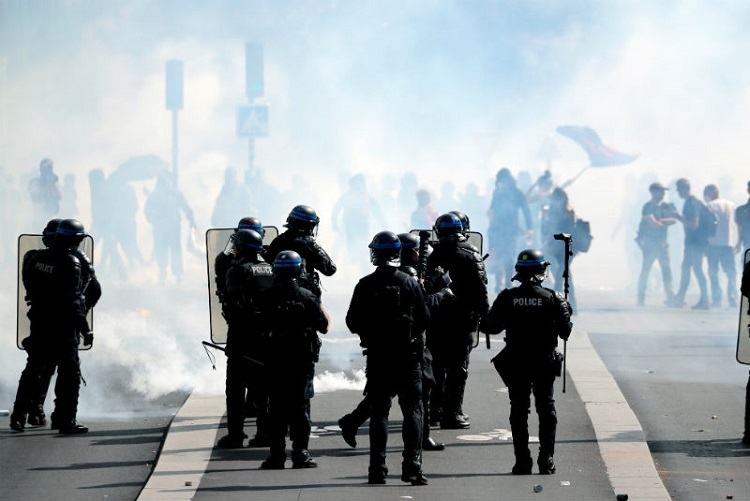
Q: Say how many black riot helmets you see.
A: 11